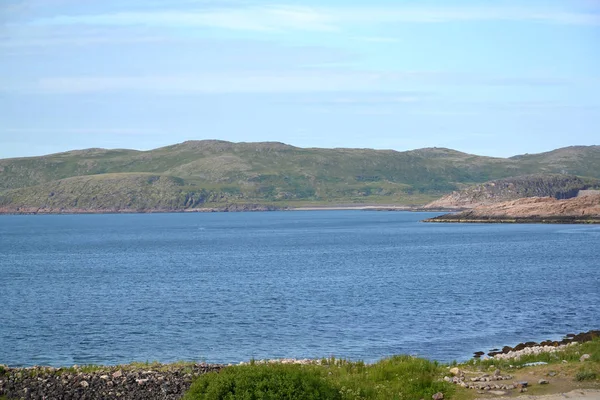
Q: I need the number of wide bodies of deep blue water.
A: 1